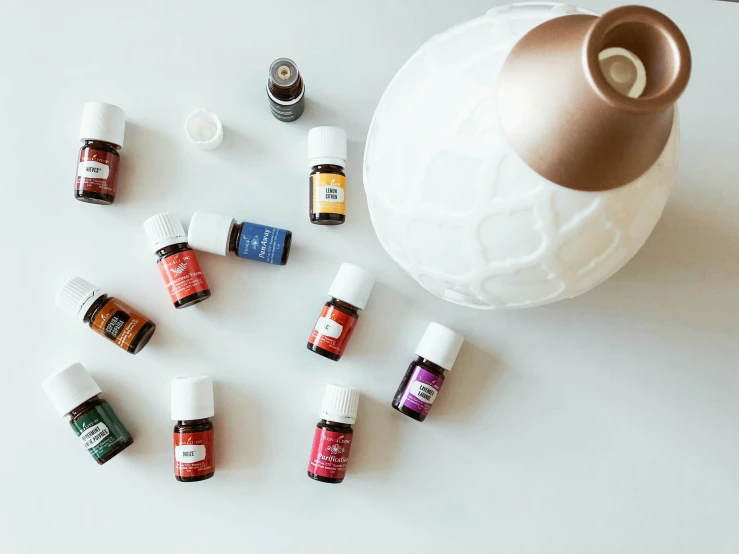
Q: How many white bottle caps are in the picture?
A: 11